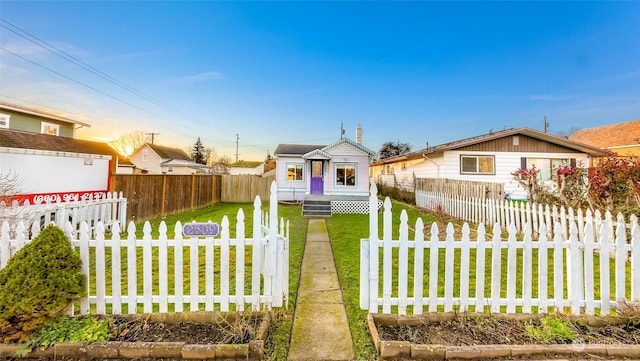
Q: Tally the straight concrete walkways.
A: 1